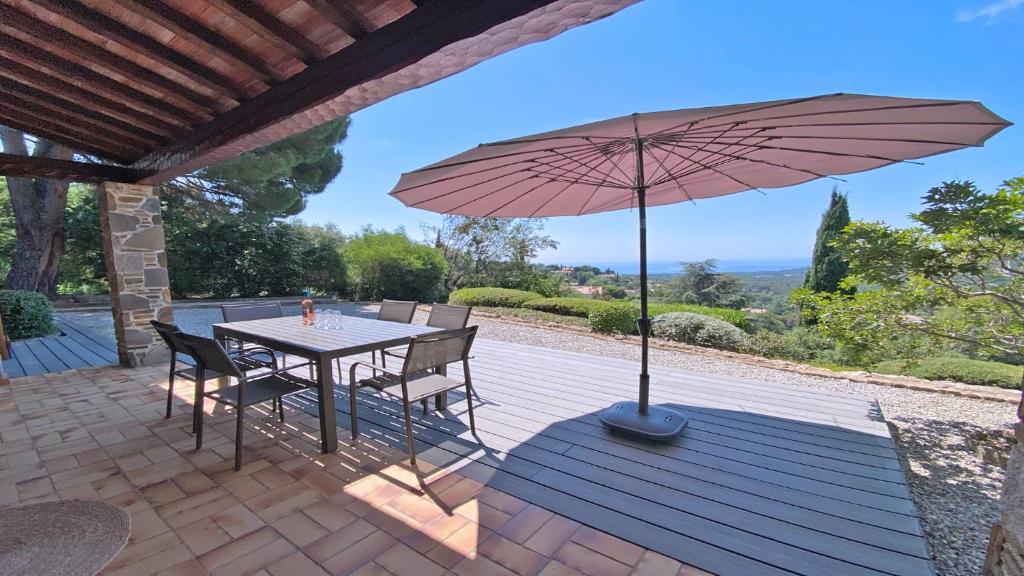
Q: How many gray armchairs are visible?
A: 6